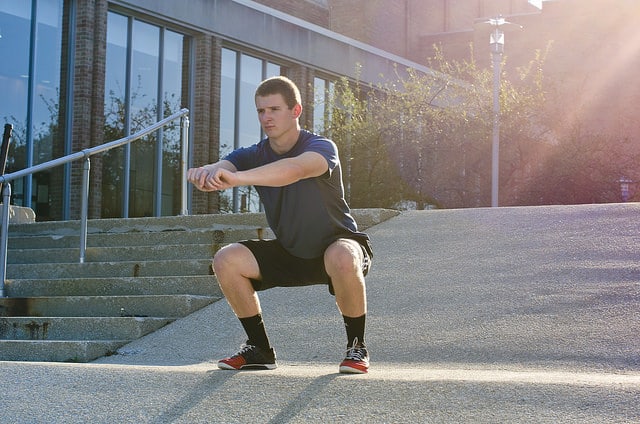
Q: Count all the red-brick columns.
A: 3